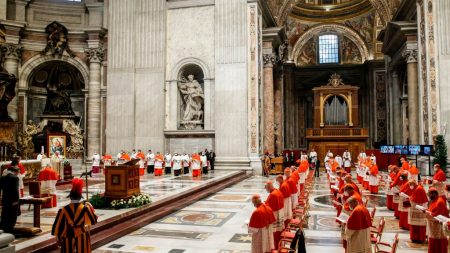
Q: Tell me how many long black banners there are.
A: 0